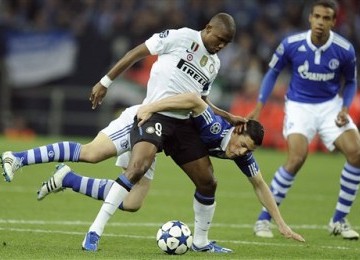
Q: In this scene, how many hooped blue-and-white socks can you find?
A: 4